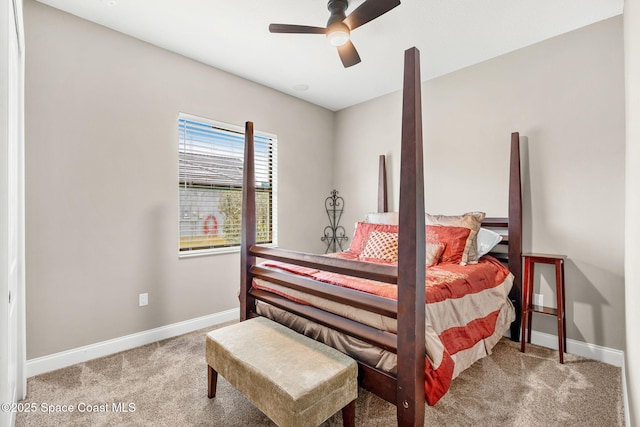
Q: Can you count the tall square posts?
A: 4